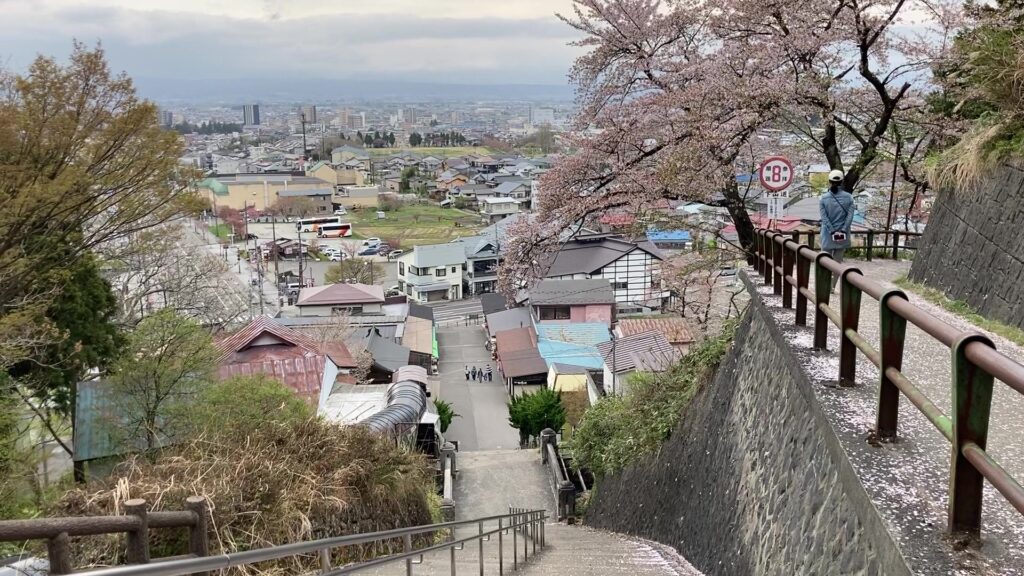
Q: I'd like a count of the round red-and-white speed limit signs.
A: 1